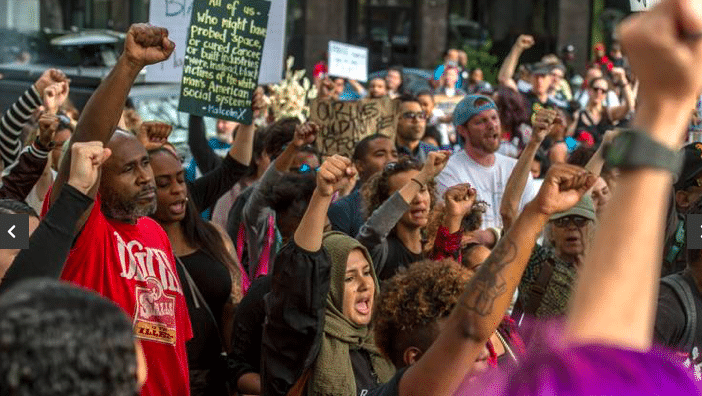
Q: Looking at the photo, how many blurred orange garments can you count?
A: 0